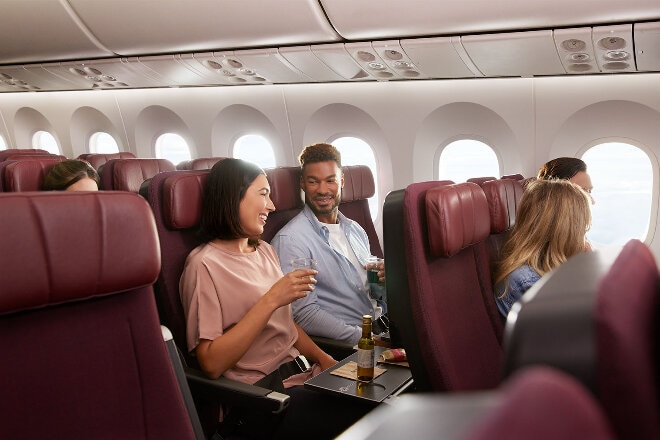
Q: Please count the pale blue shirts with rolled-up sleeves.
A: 1